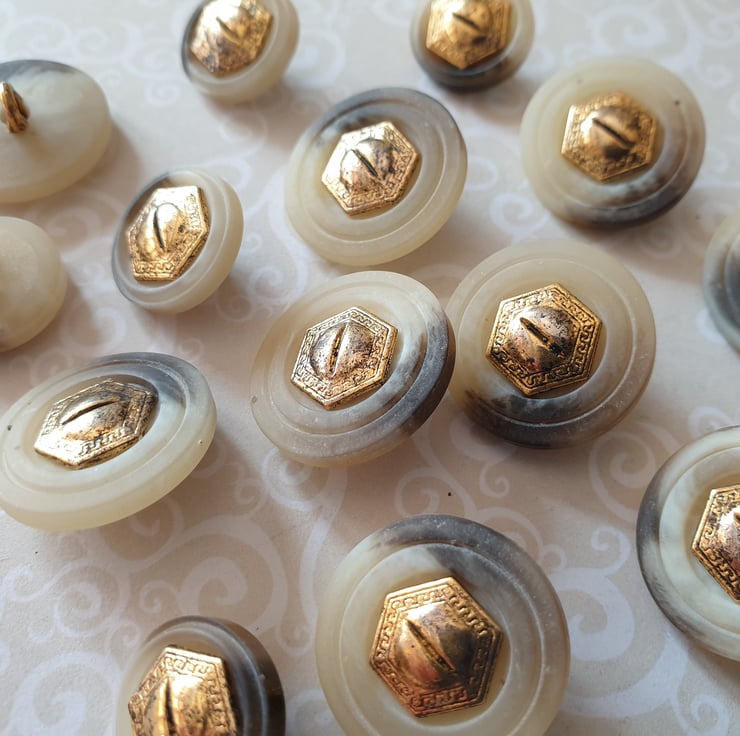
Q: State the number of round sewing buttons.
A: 14